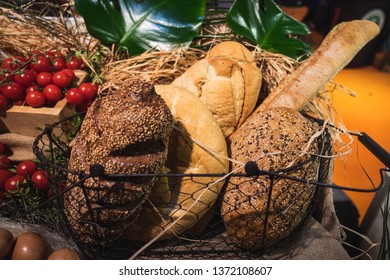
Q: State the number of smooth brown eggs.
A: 3